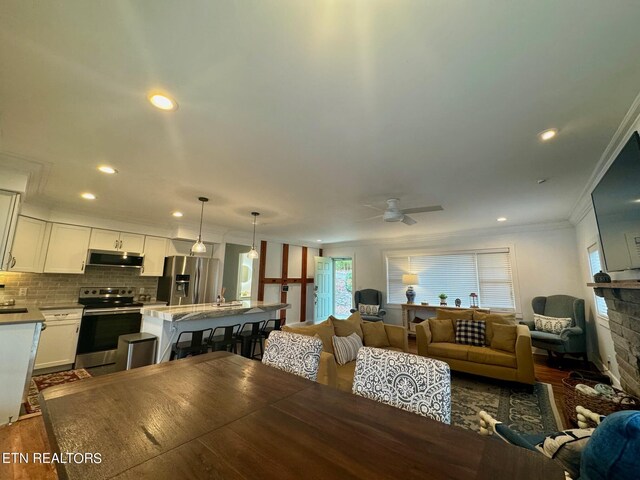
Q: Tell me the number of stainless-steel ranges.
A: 1